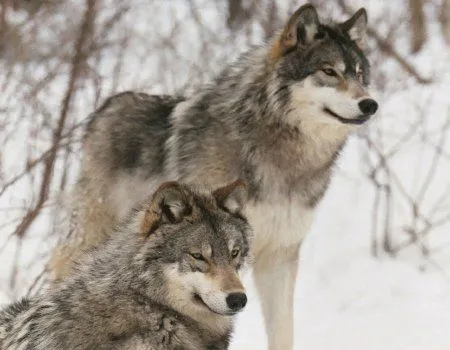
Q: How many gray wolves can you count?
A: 2